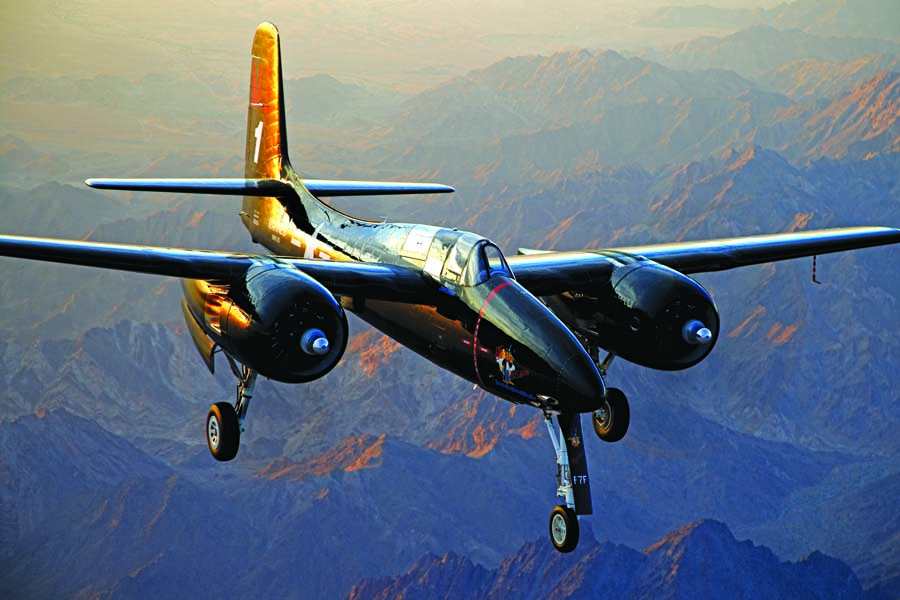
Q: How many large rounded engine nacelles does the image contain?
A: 2